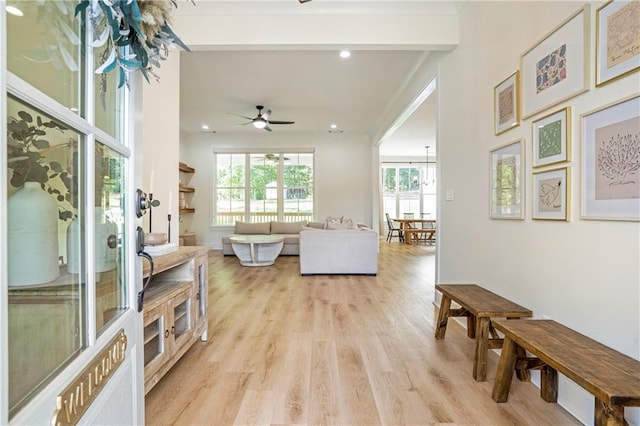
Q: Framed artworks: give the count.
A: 7